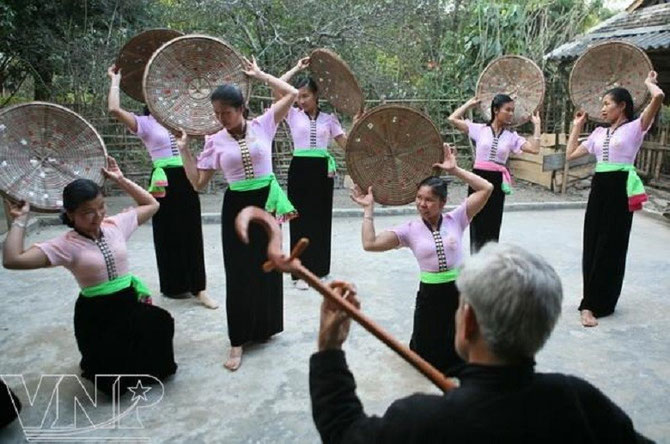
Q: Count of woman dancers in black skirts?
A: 7